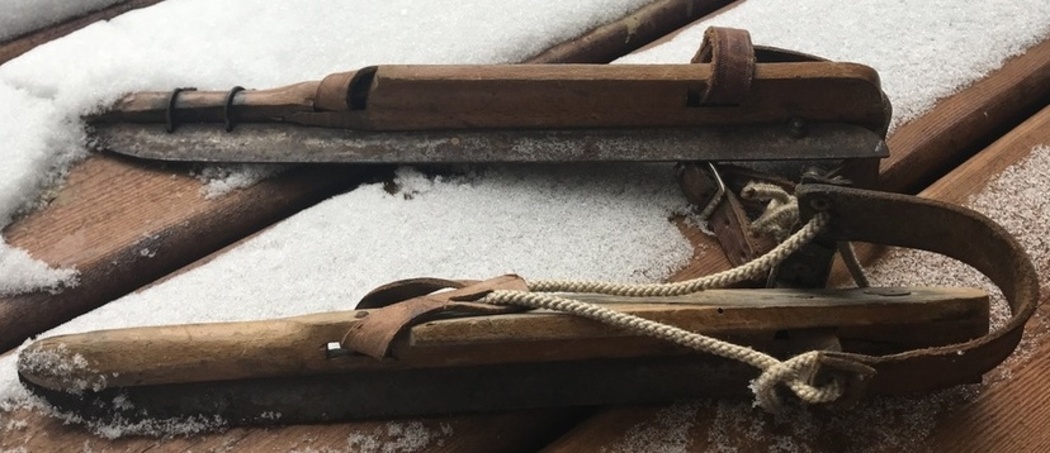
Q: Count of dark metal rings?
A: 2